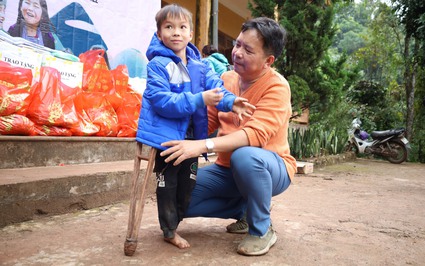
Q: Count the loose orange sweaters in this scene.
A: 1